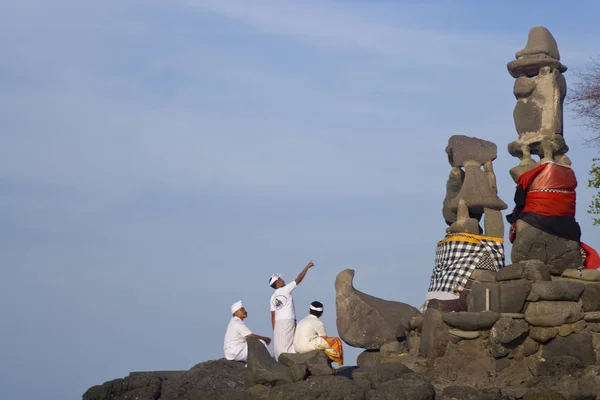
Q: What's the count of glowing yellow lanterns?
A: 0